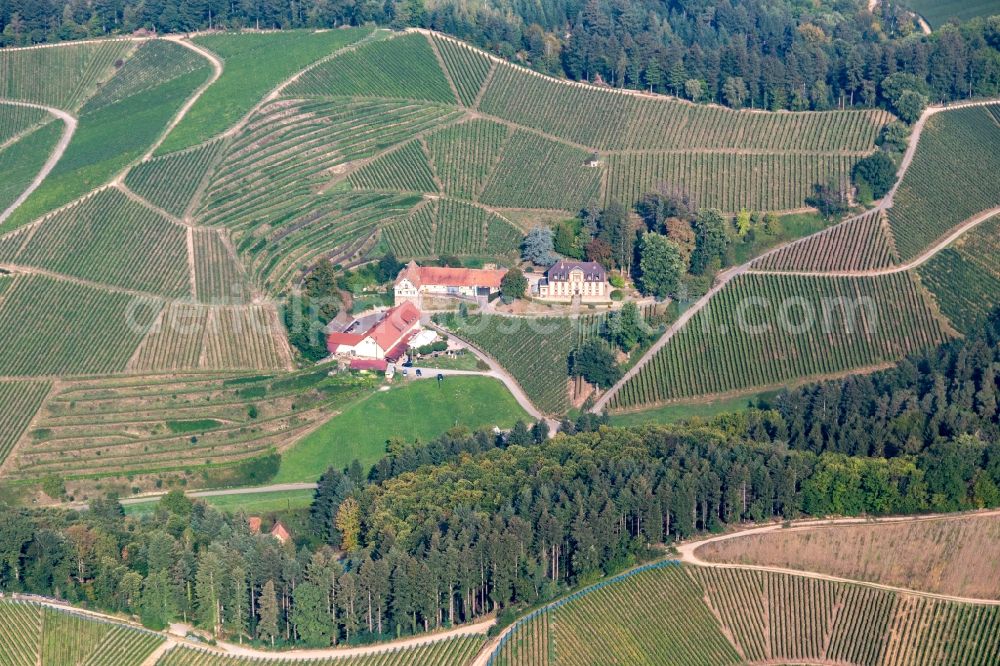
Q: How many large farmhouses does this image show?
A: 3